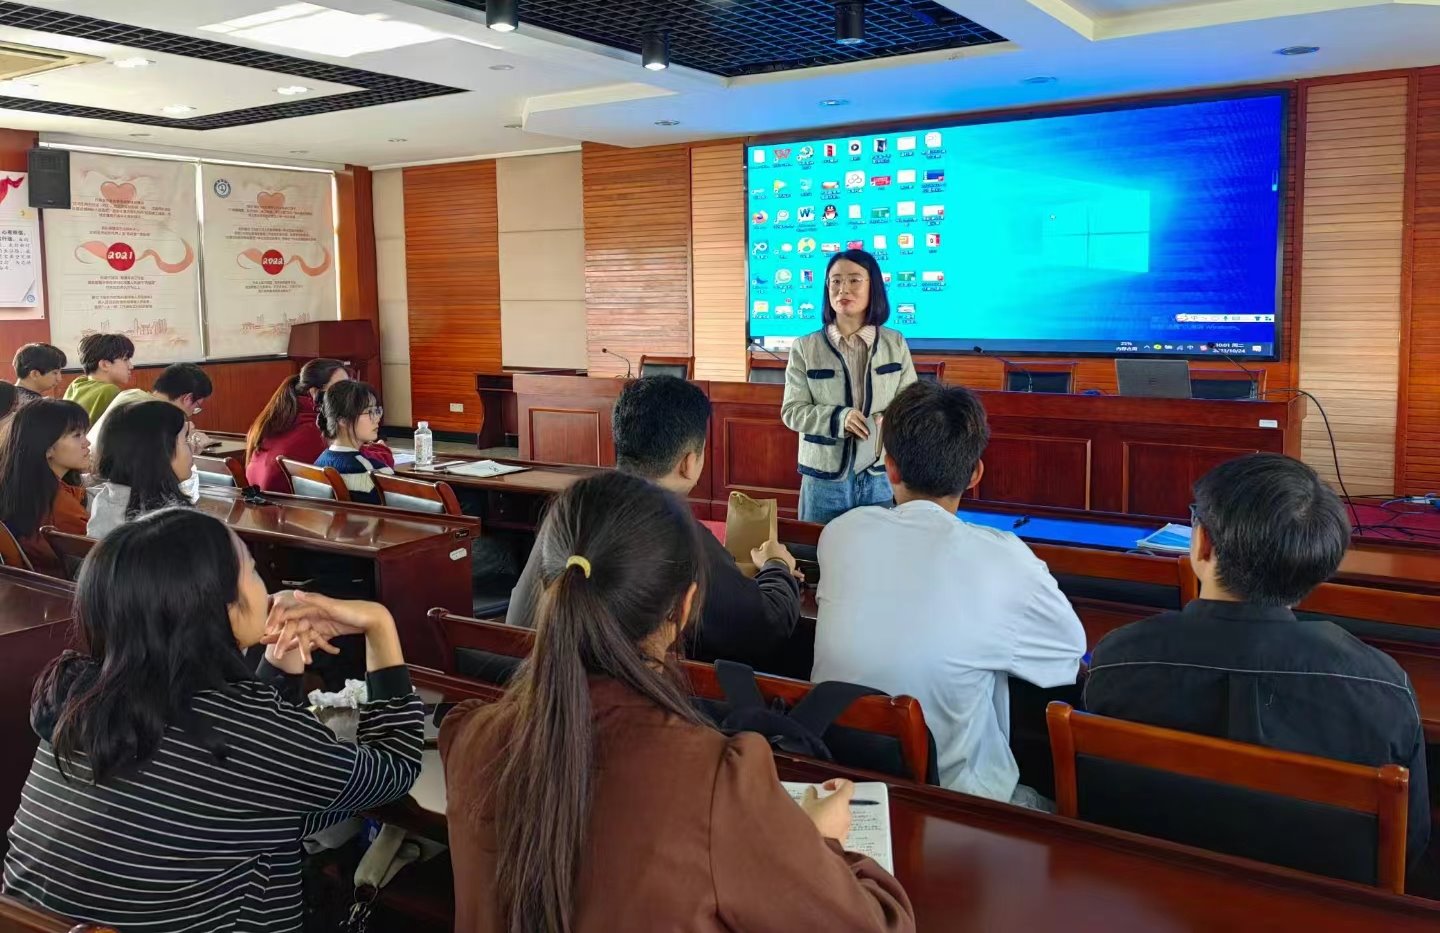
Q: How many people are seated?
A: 13